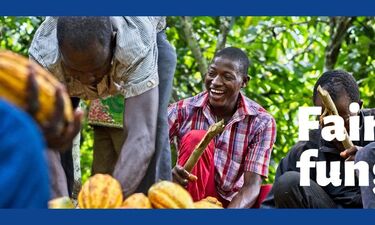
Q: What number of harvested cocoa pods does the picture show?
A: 6